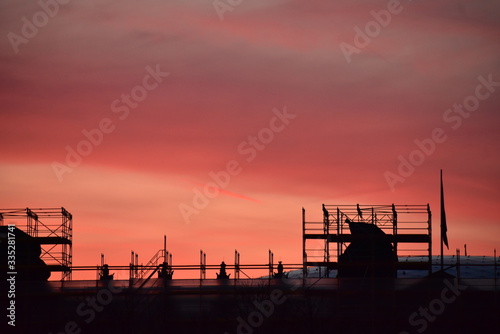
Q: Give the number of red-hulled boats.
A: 0